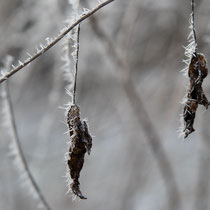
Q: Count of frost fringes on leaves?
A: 2